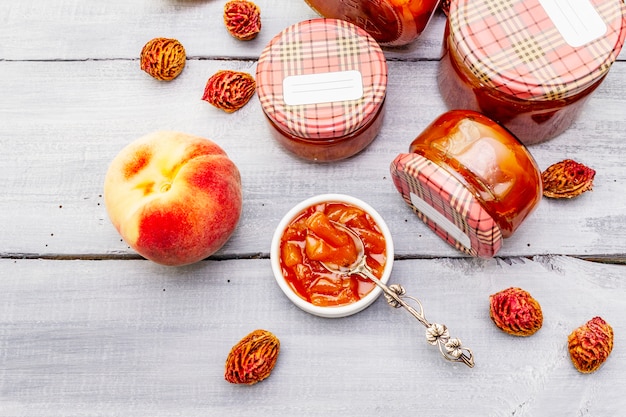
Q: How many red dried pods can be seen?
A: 7